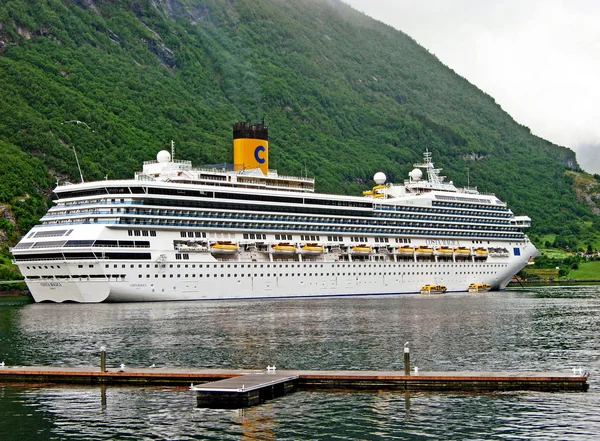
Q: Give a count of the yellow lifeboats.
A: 11